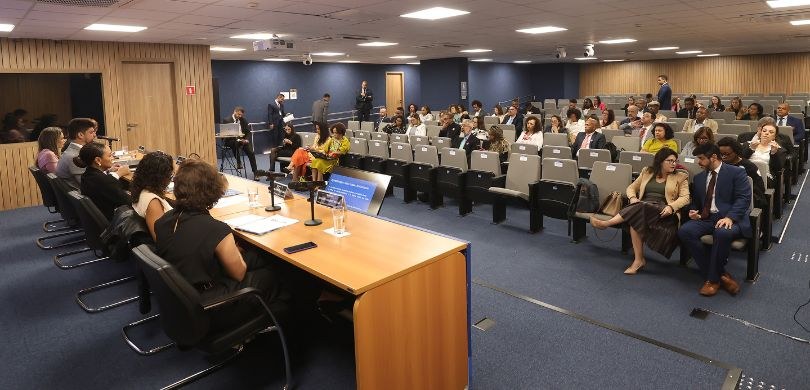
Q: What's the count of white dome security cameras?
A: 3